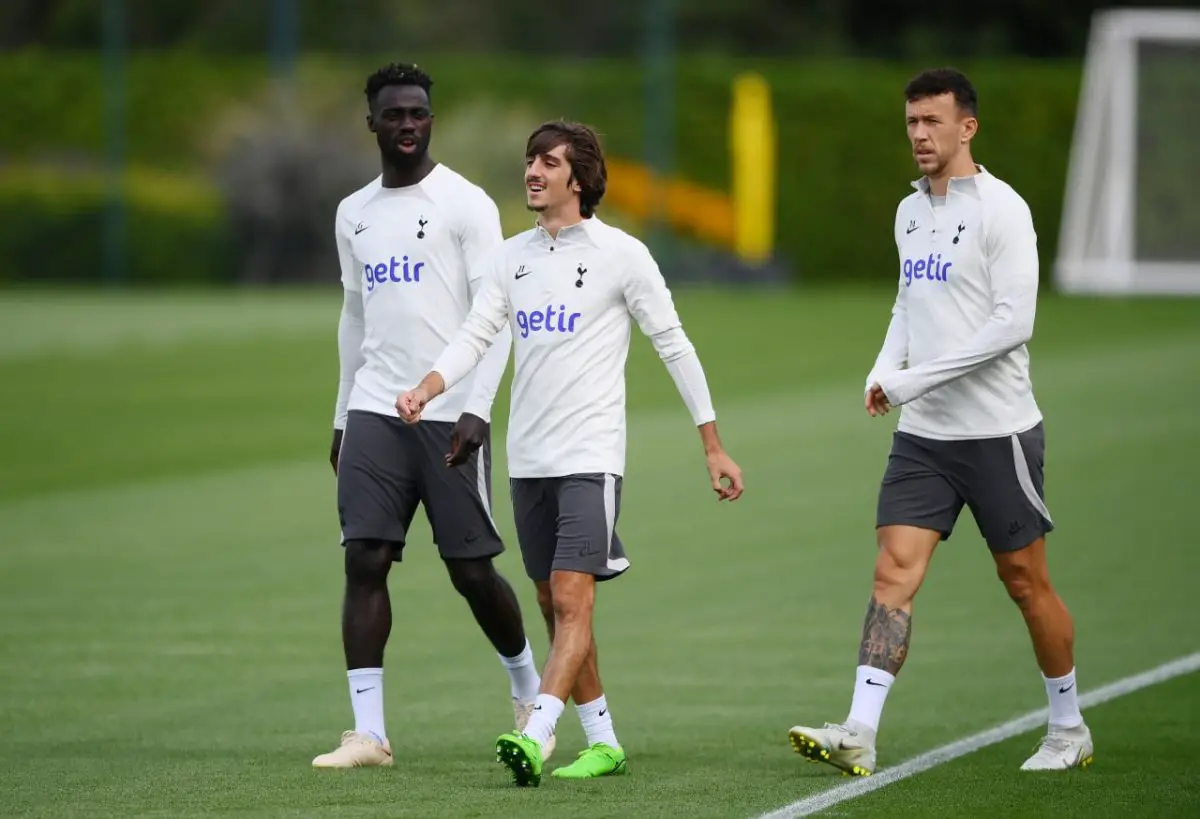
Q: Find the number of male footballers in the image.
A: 3